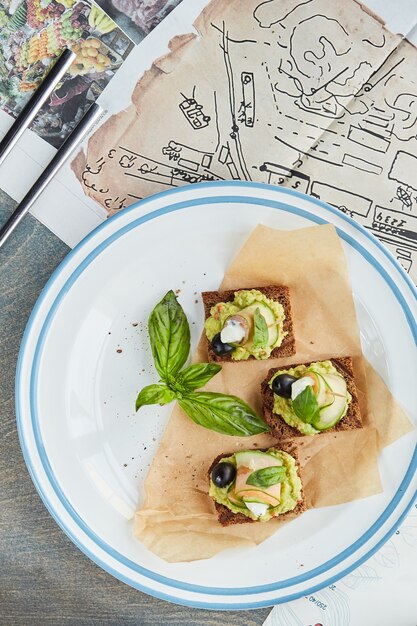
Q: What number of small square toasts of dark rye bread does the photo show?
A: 3